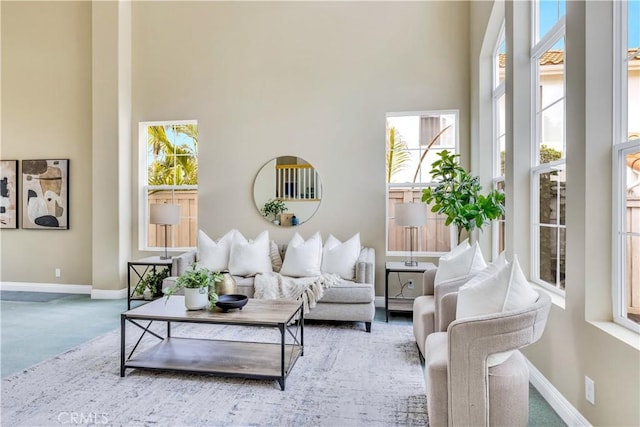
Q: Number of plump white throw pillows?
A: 6